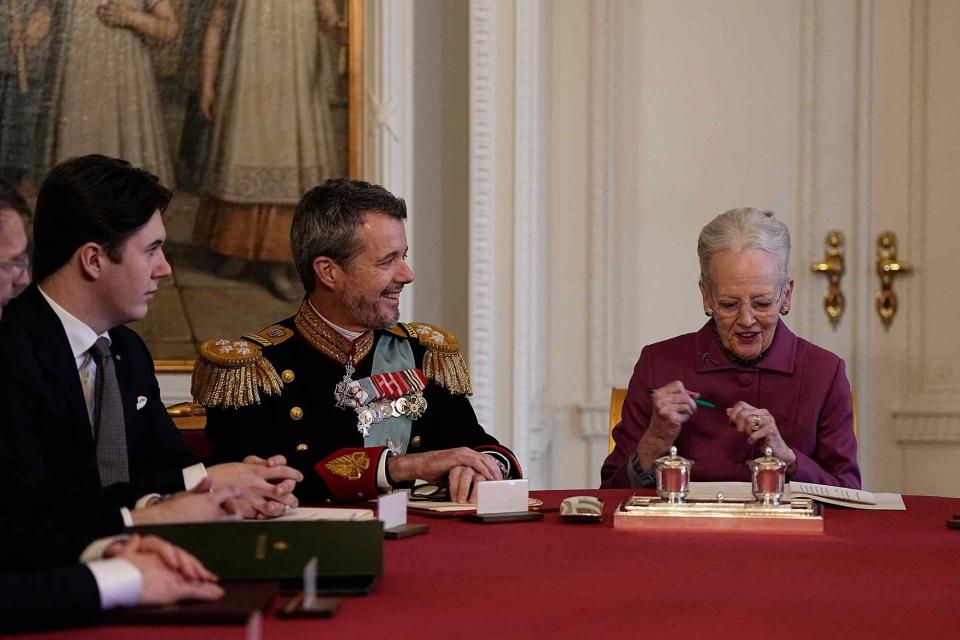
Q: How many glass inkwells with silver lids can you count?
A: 2